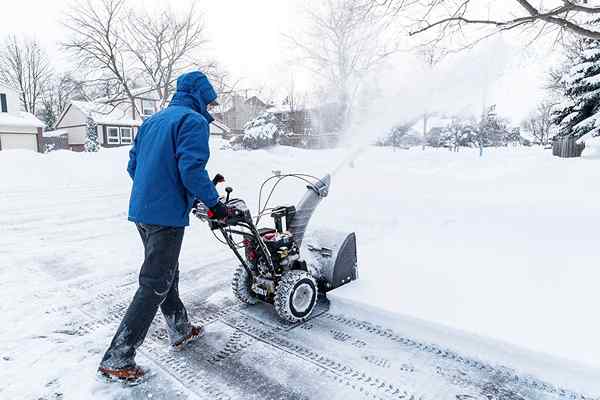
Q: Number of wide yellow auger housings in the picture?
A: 0